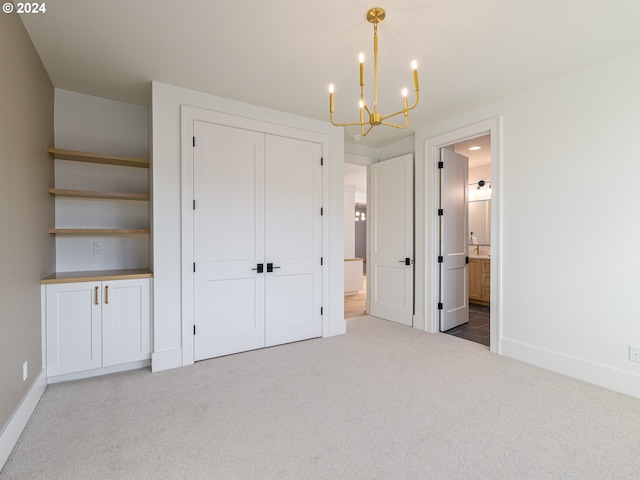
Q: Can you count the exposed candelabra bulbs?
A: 5